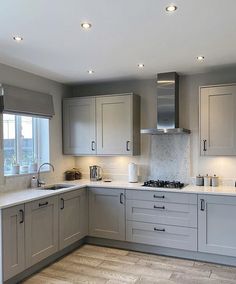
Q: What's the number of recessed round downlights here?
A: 6